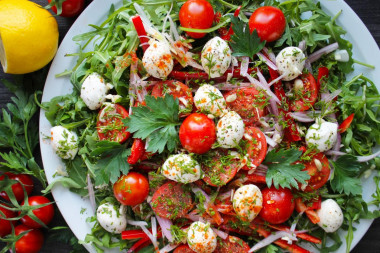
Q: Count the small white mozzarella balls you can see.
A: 13